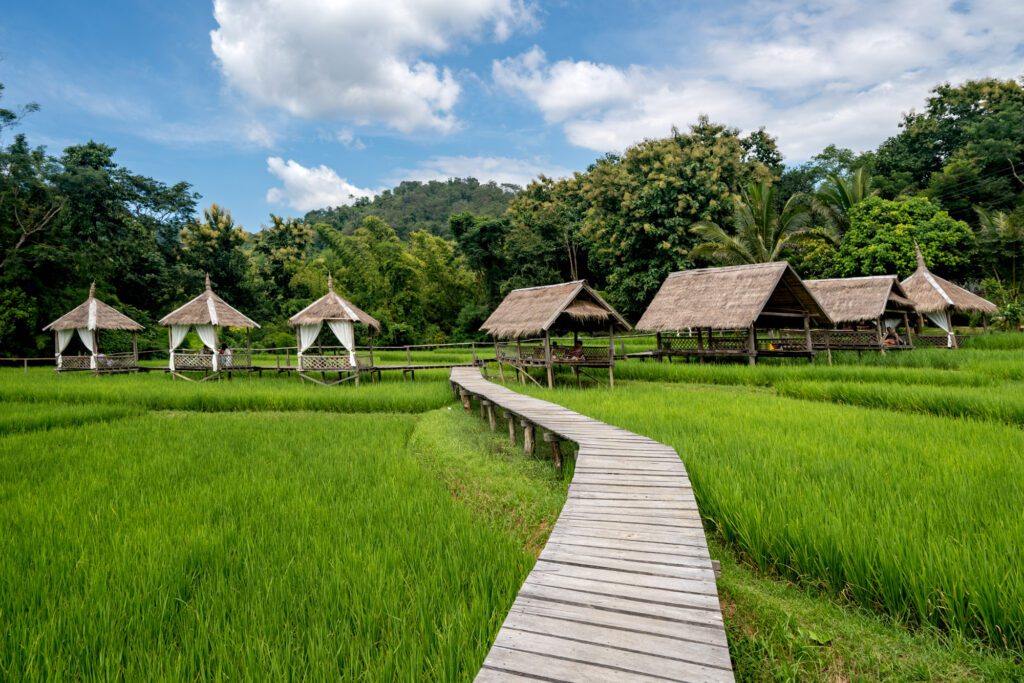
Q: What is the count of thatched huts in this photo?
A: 7